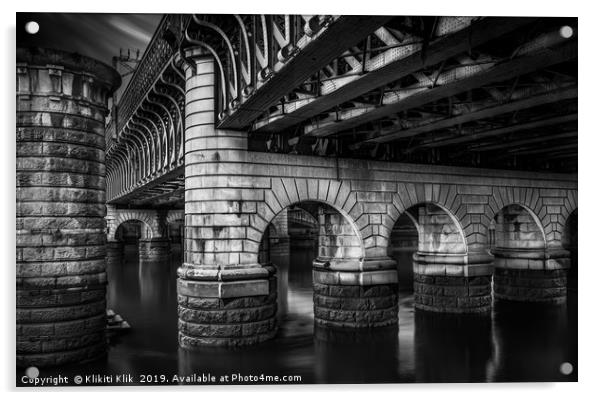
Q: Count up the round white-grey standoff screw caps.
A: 4